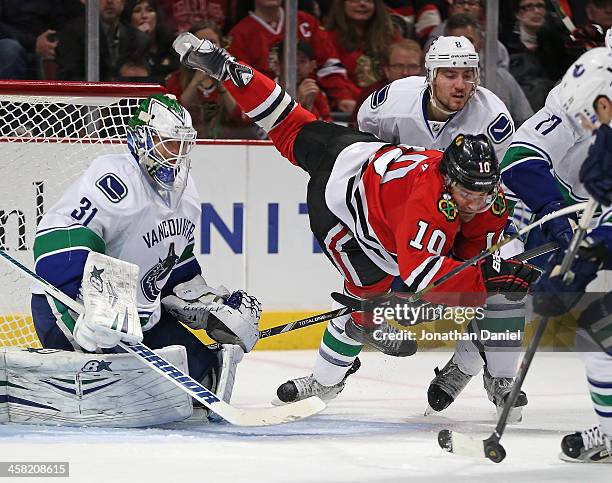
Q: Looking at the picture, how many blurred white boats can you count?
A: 0